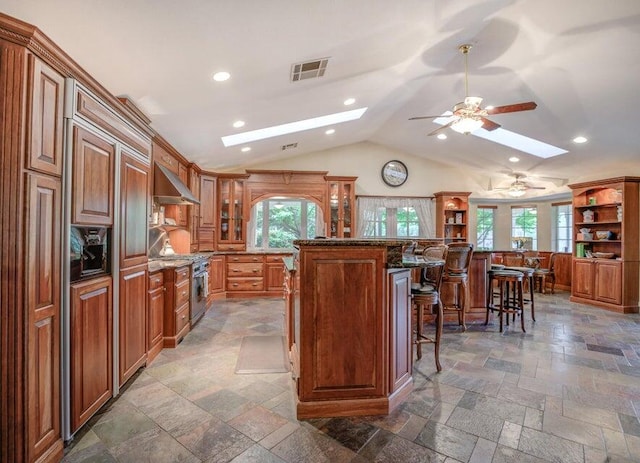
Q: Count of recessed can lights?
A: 9